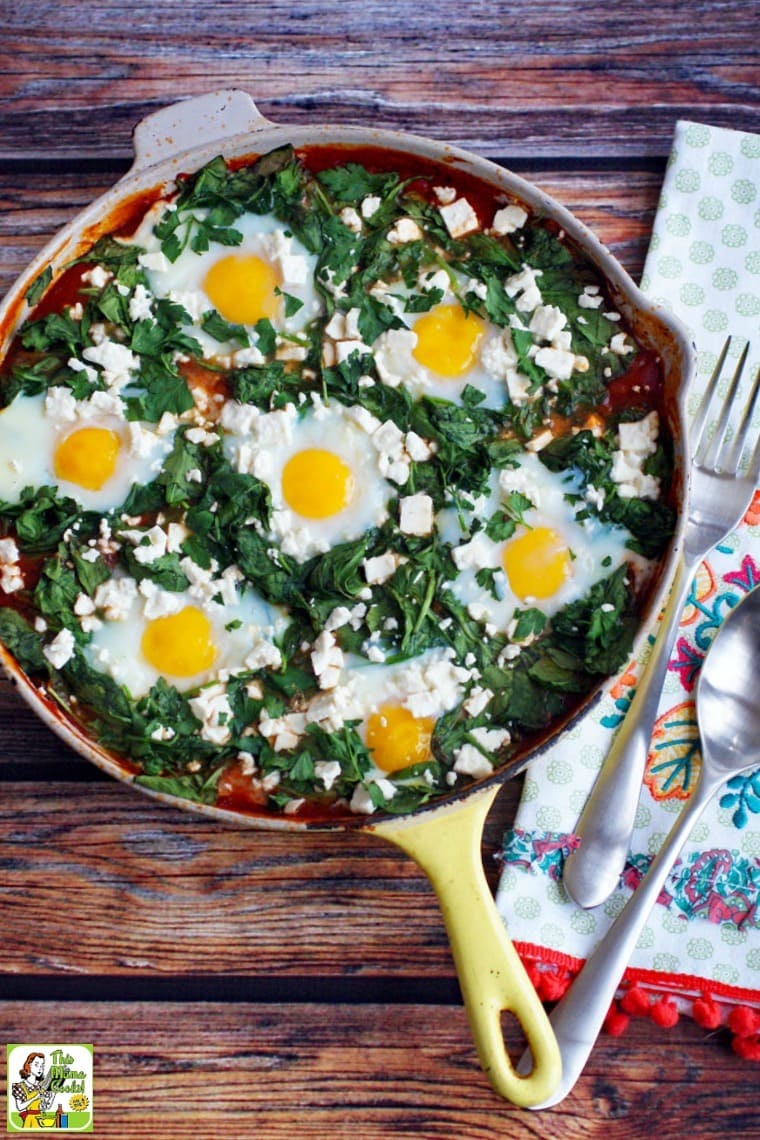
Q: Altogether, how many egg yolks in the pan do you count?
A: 7